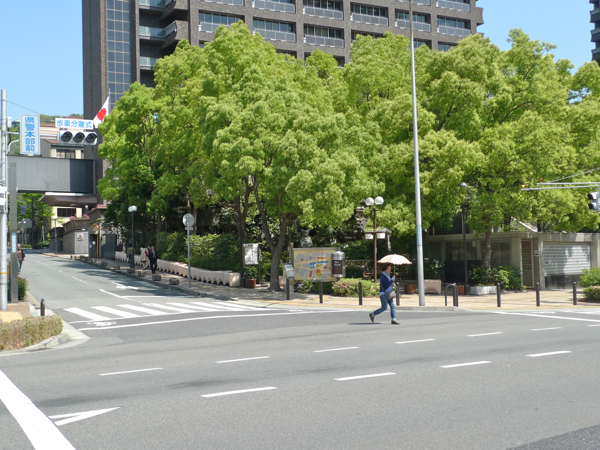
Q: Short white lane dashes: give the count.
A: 11